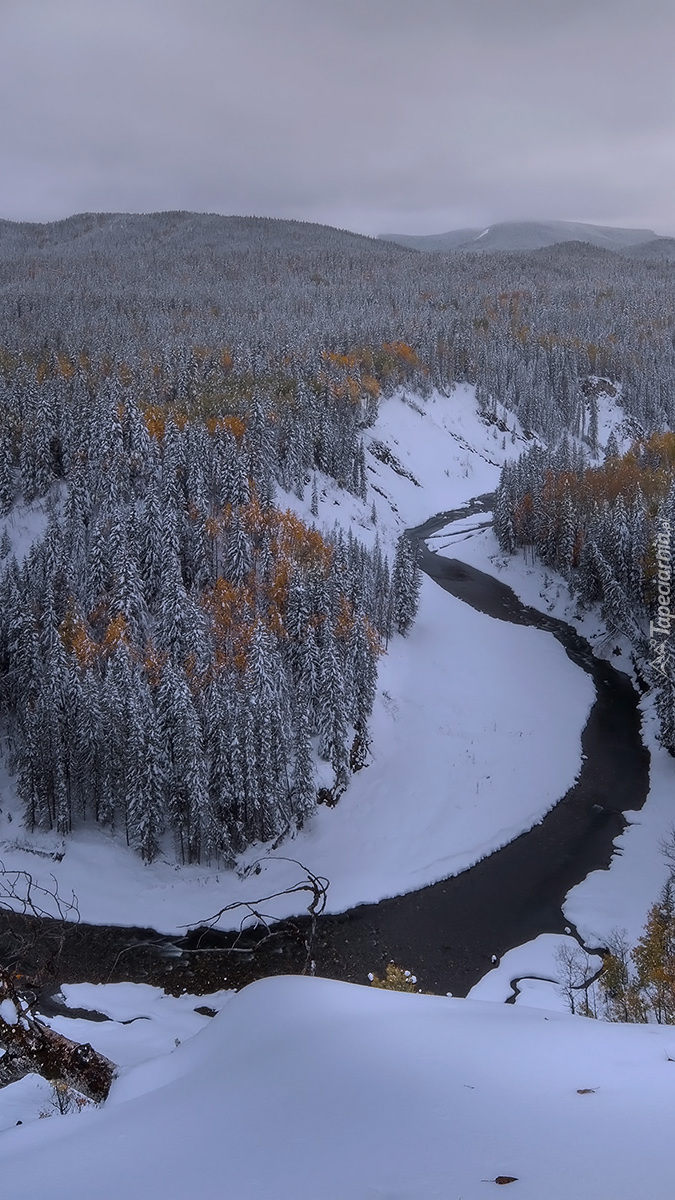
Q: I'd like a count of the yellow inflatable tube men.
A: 0